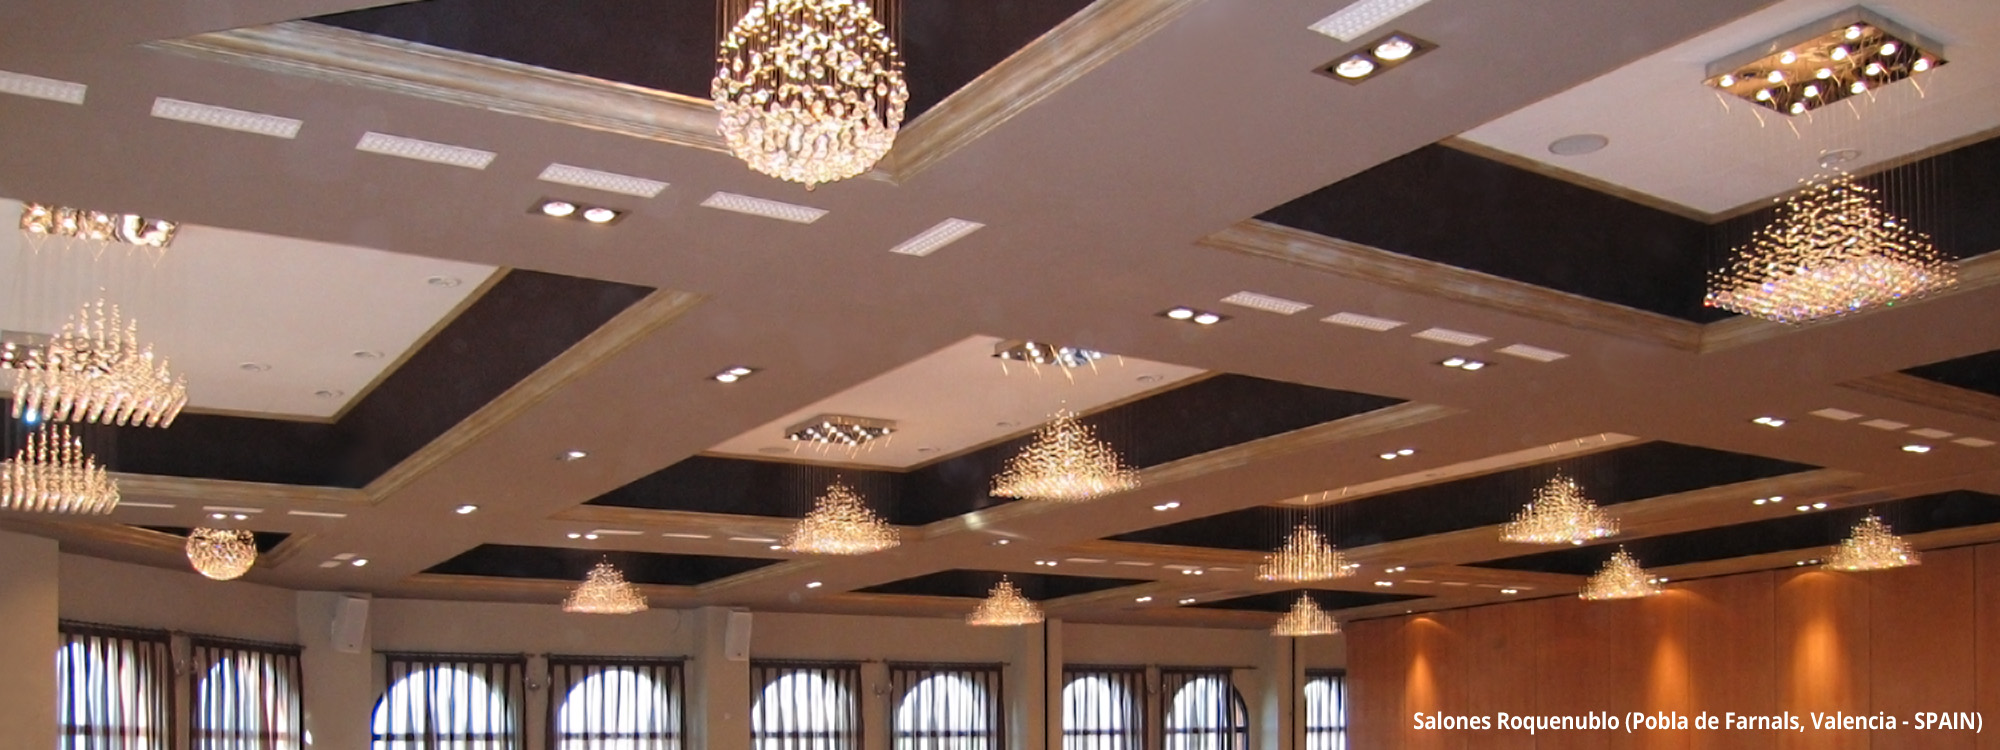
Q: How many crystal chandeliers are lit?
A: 14